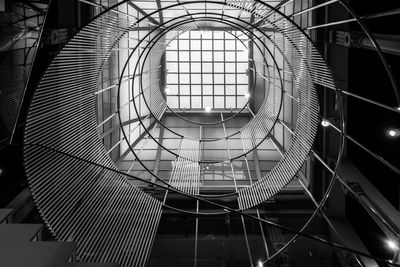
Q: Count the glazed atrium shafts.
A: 1